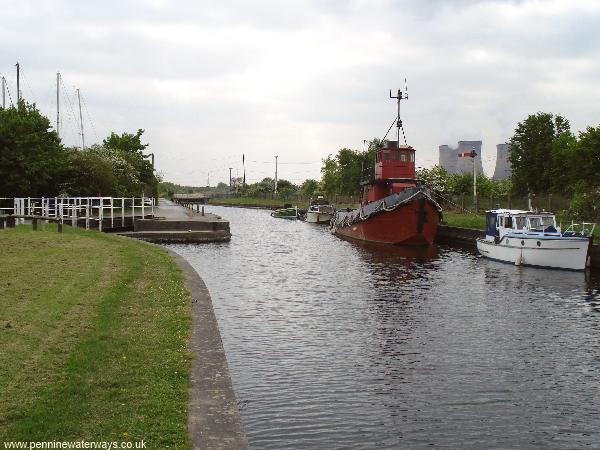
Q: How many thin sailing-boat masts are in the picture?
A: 4